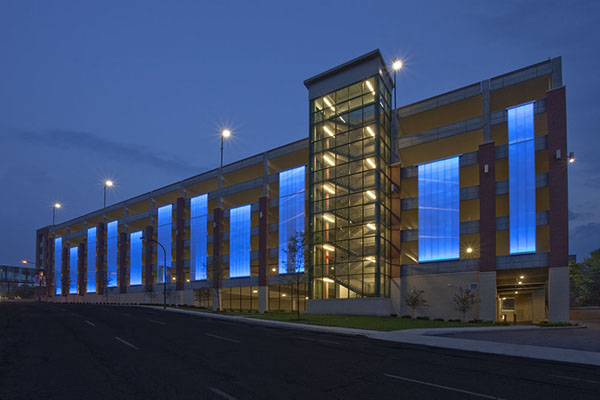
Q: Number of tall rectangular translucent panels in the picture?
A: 11